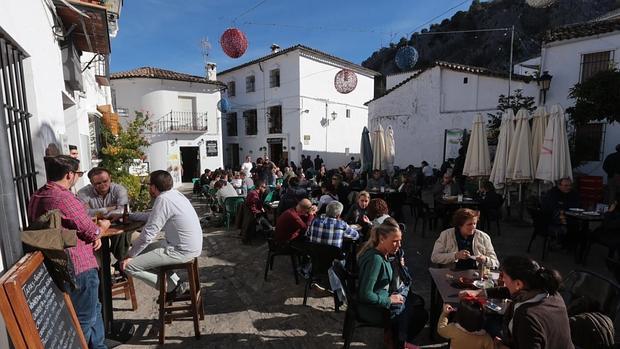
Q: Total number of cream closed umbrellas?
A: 7